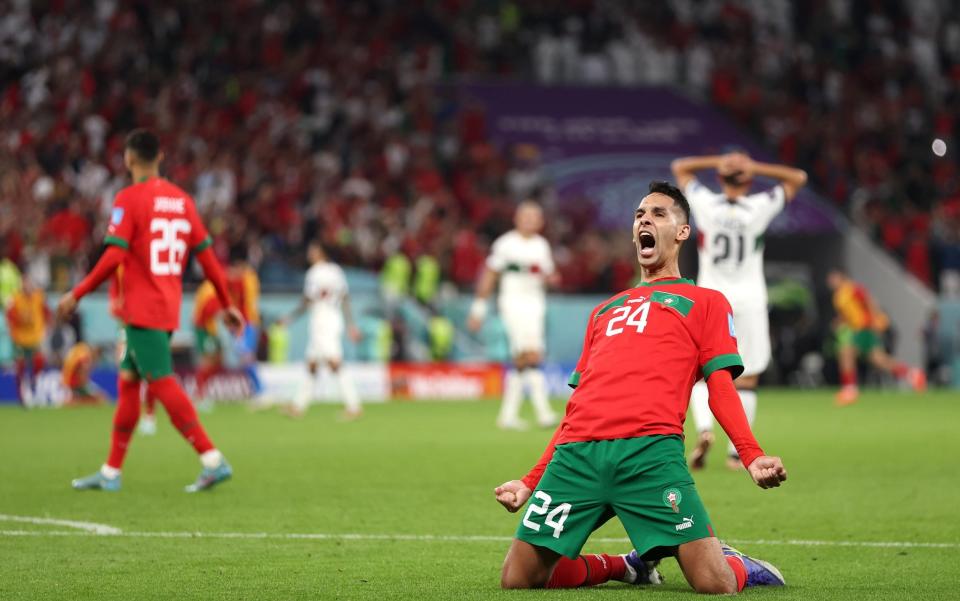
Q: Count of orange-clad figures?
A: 5